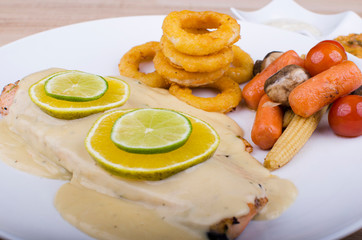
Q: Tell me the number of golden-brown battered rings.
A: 6